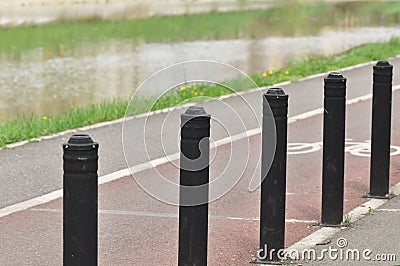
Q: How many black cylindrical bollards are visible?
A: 5